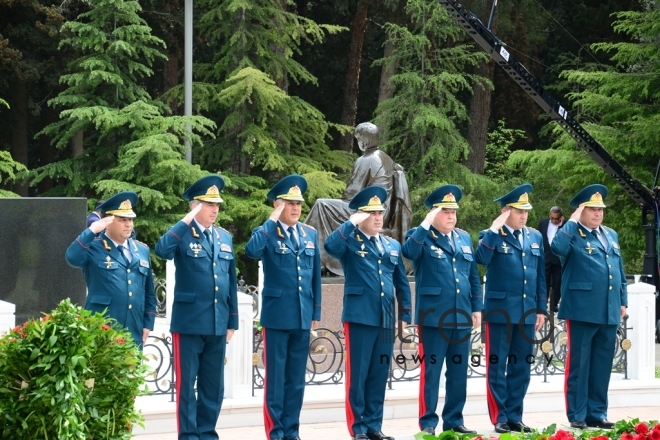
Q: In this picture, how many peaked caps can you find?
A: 7